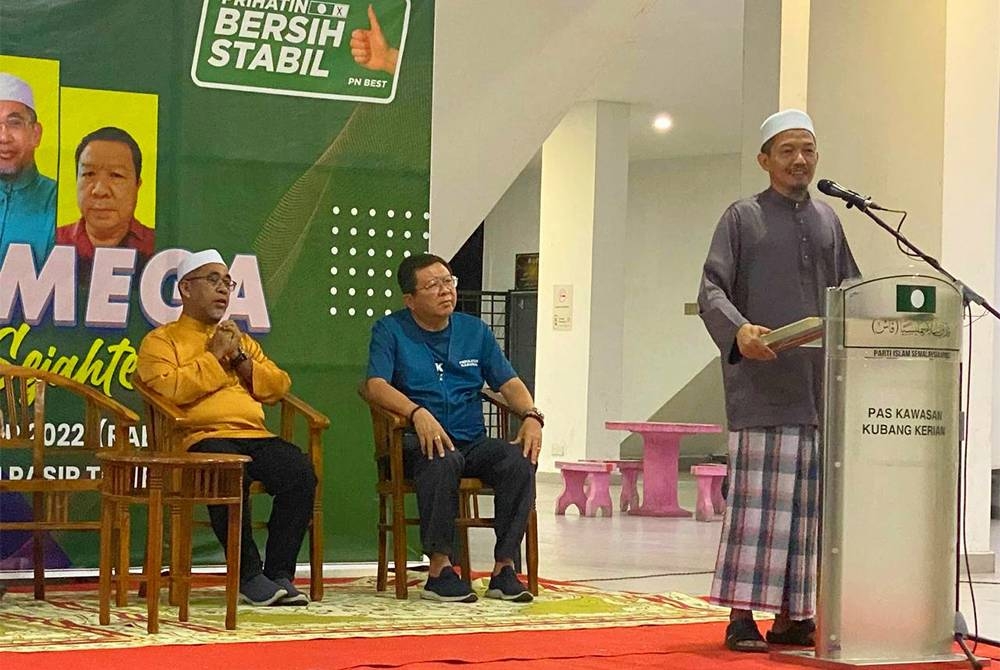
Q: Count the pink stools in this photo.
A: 3